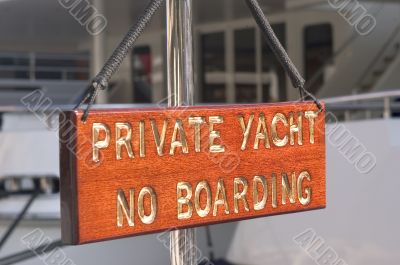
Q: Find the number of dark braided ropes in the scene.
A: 2